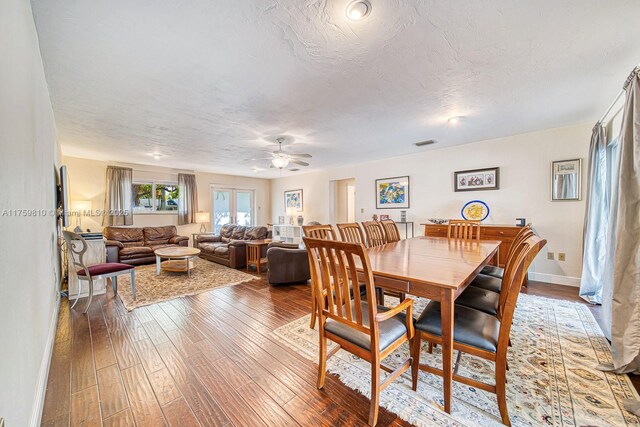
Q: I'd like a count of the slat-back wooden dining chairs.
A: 10